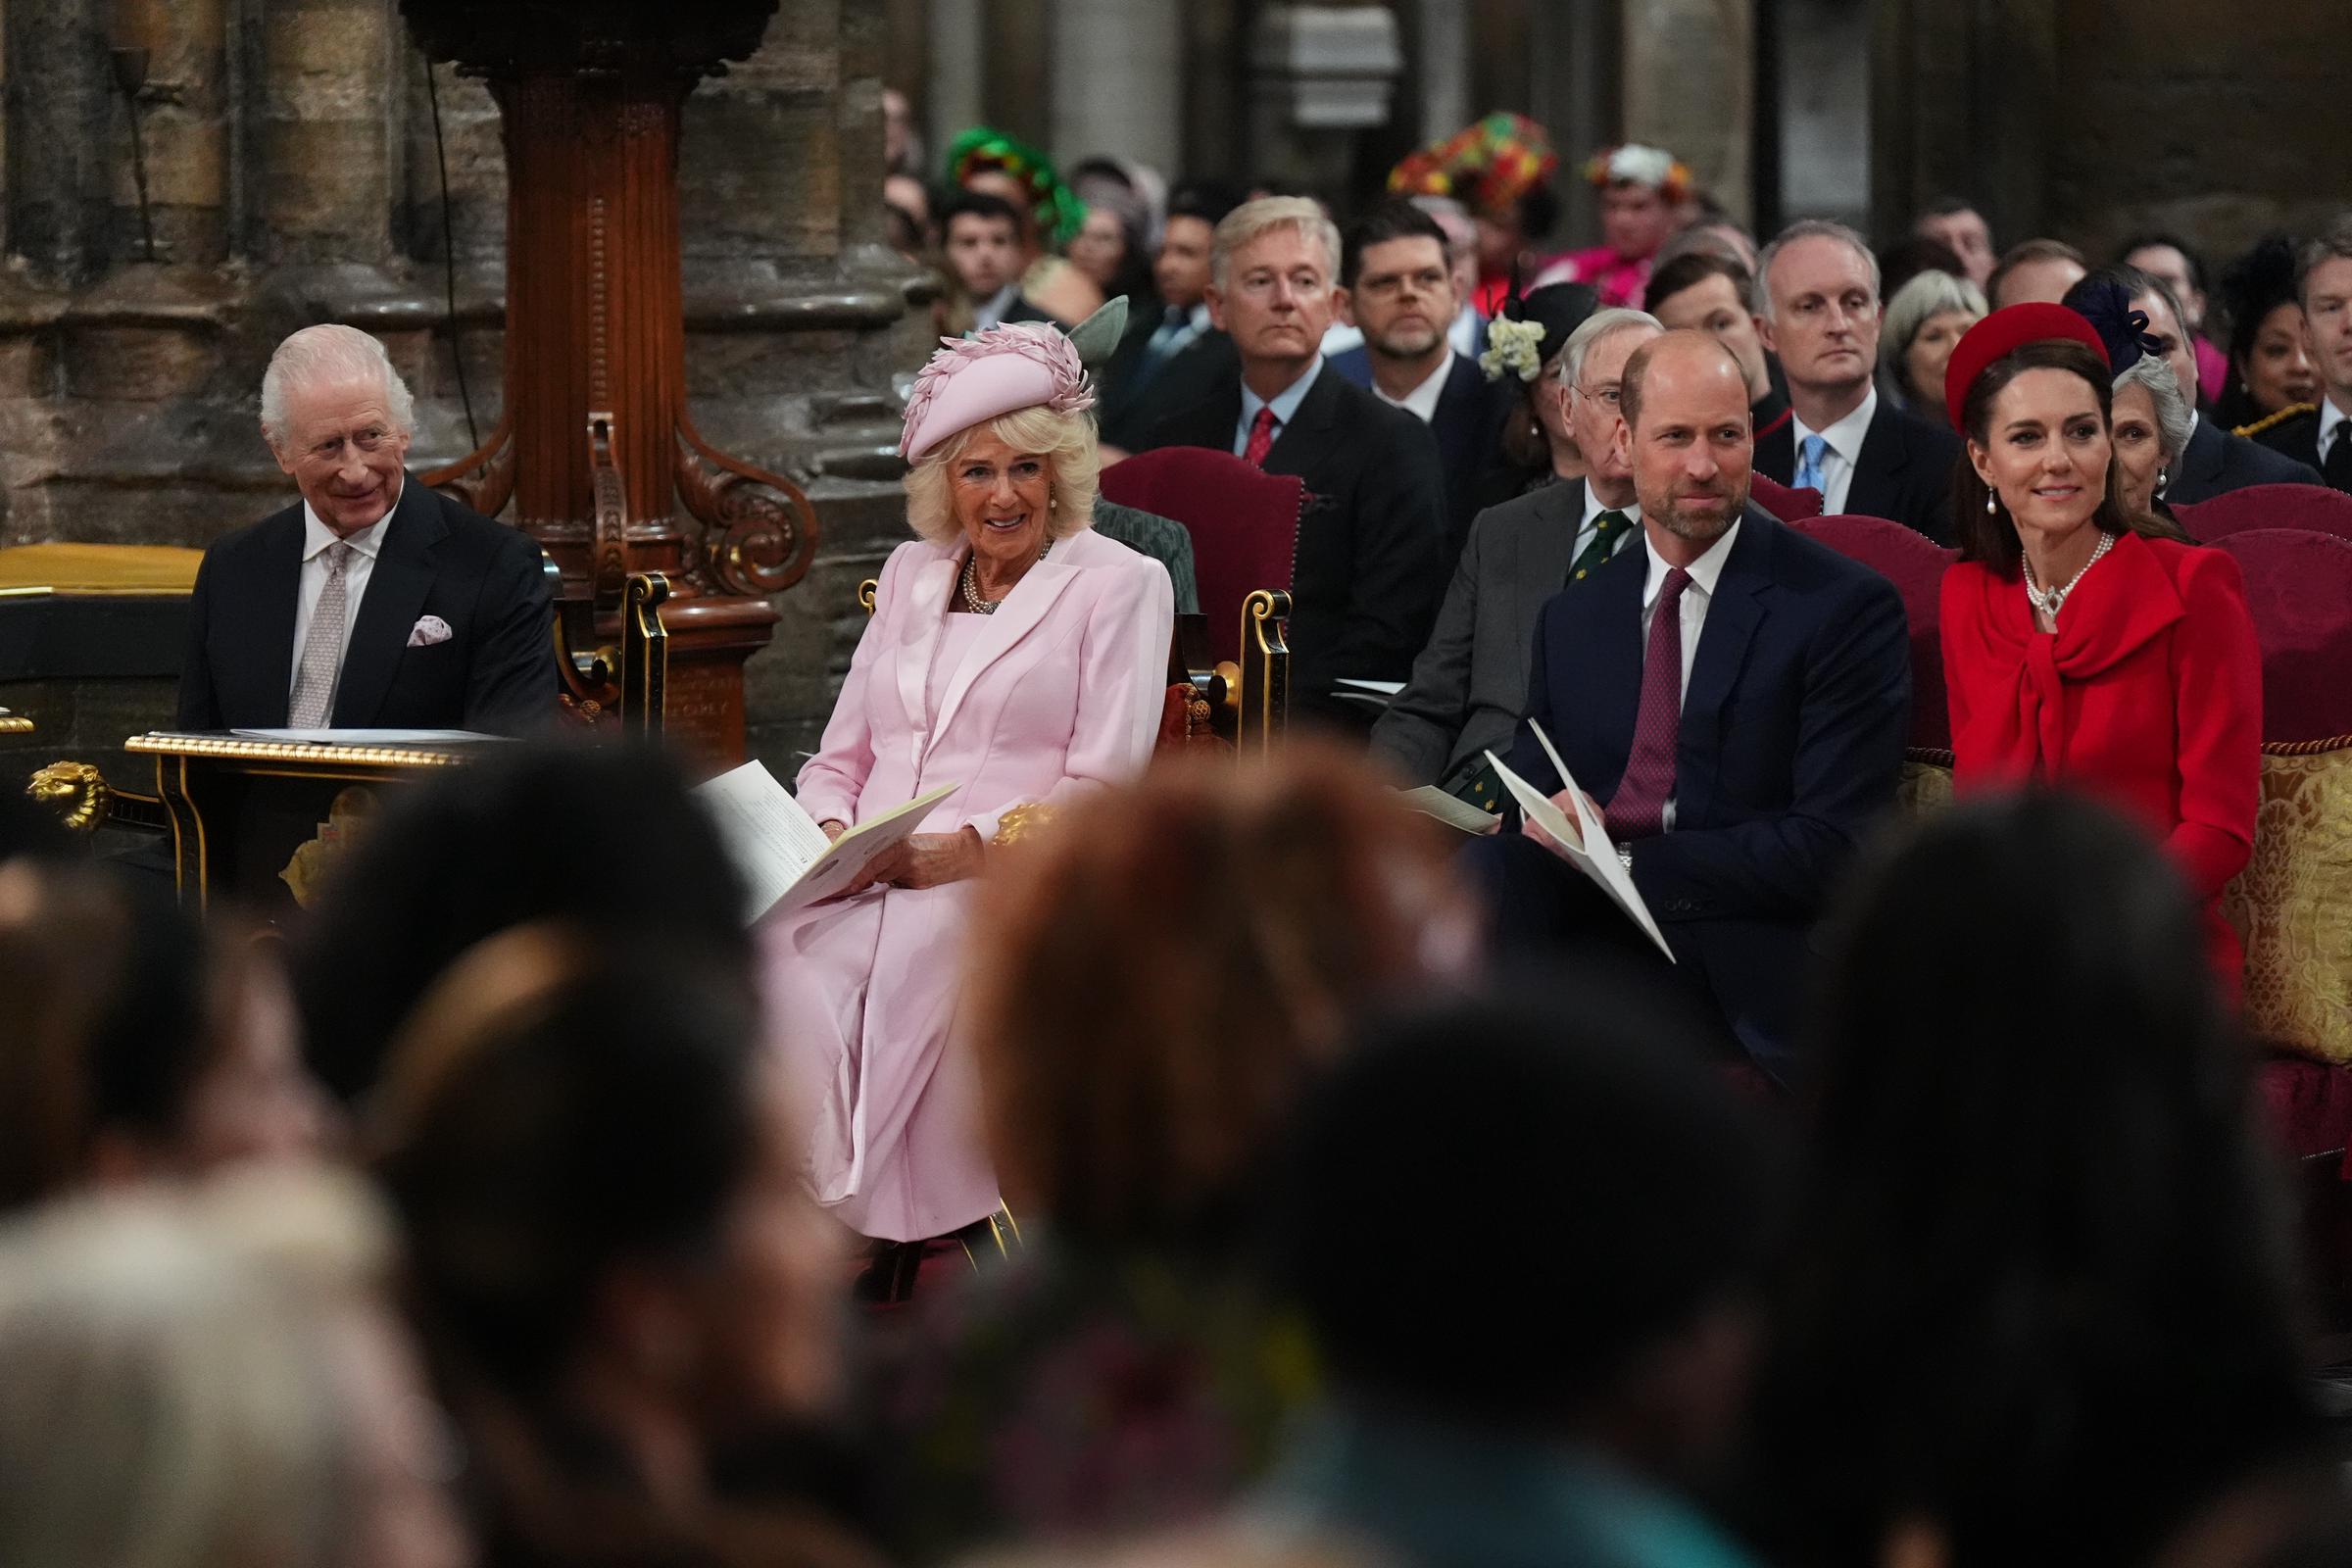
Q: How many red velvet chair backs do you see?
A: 5